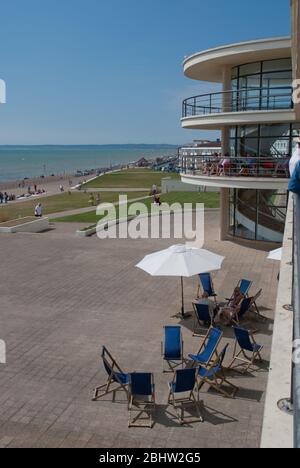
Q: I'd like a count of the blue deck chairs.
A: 11